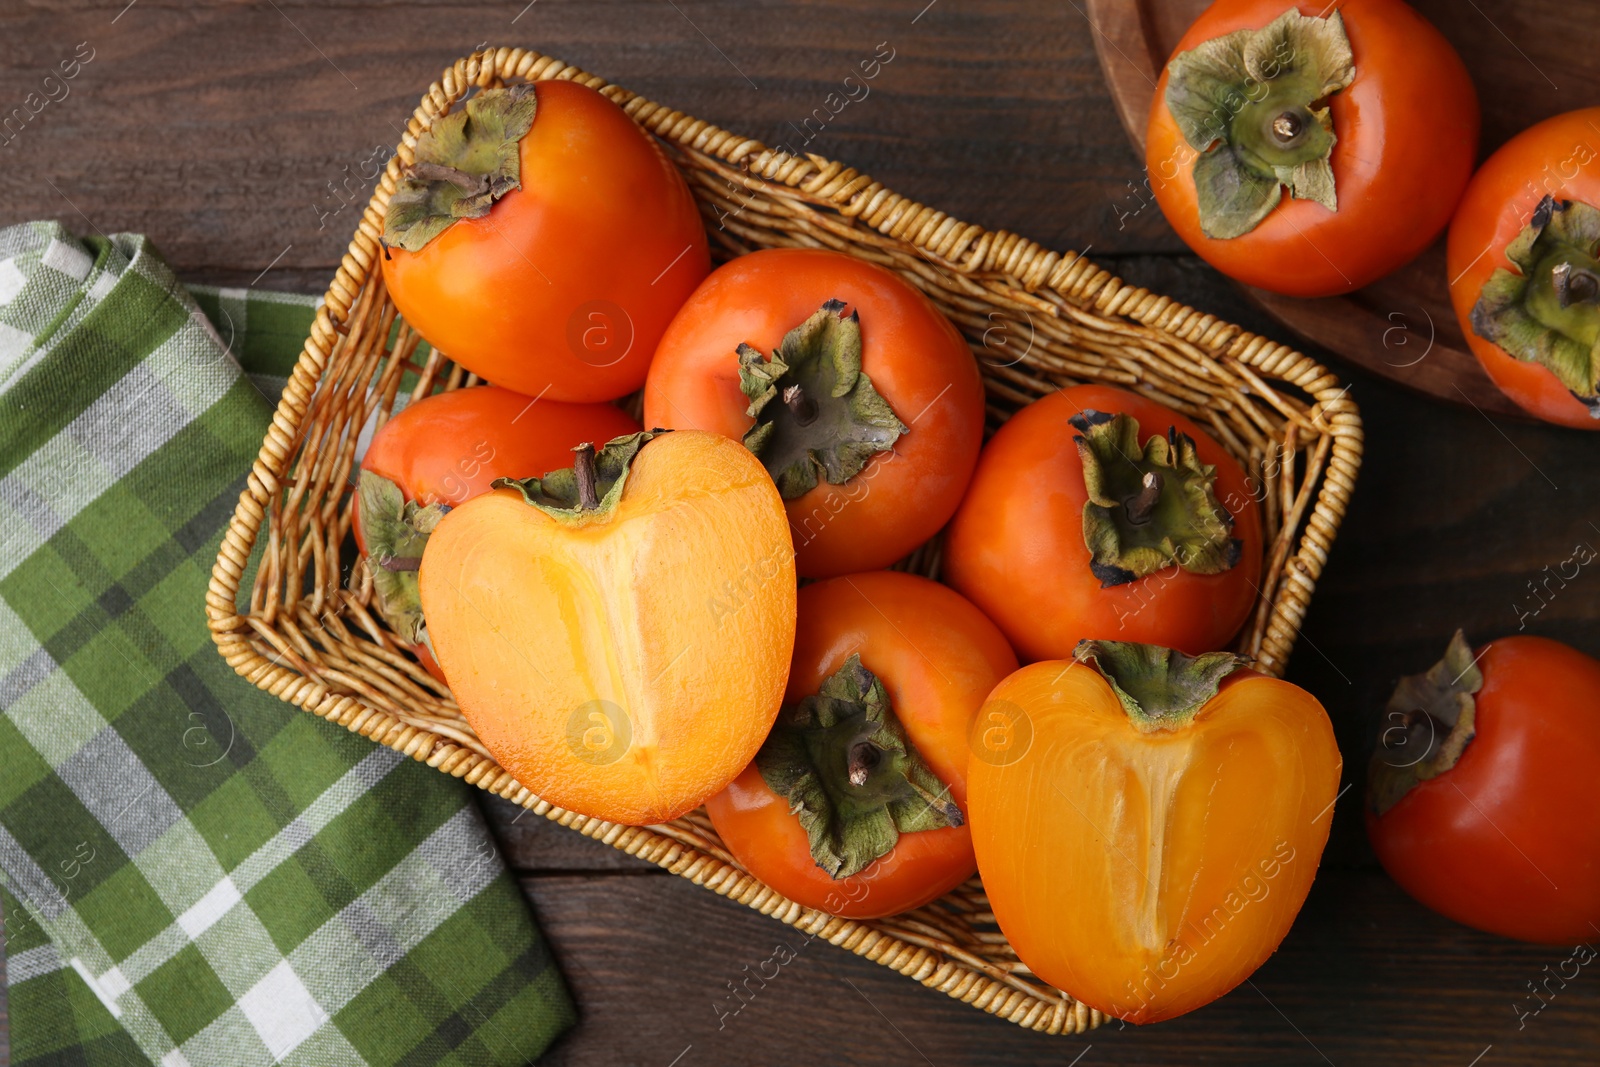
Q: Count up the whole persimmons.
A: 8